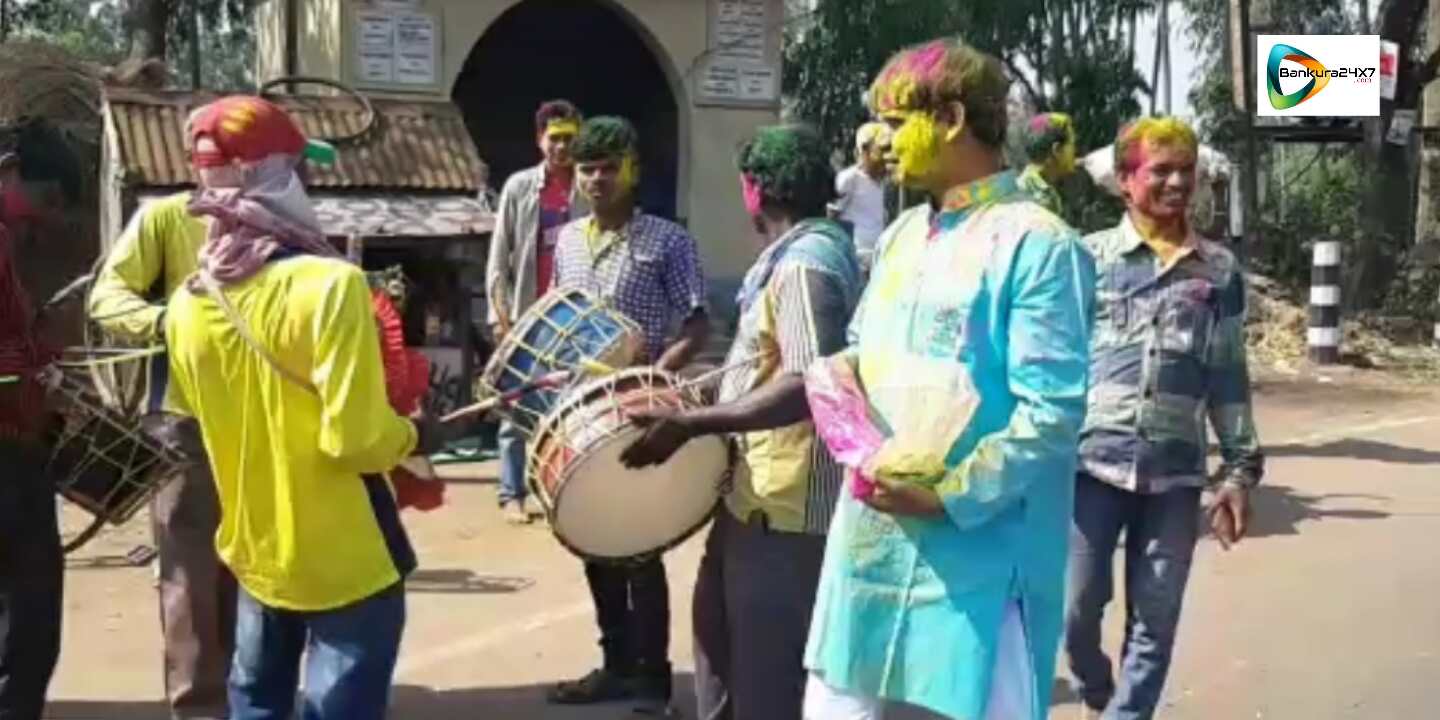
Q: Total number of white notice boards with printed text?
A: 2